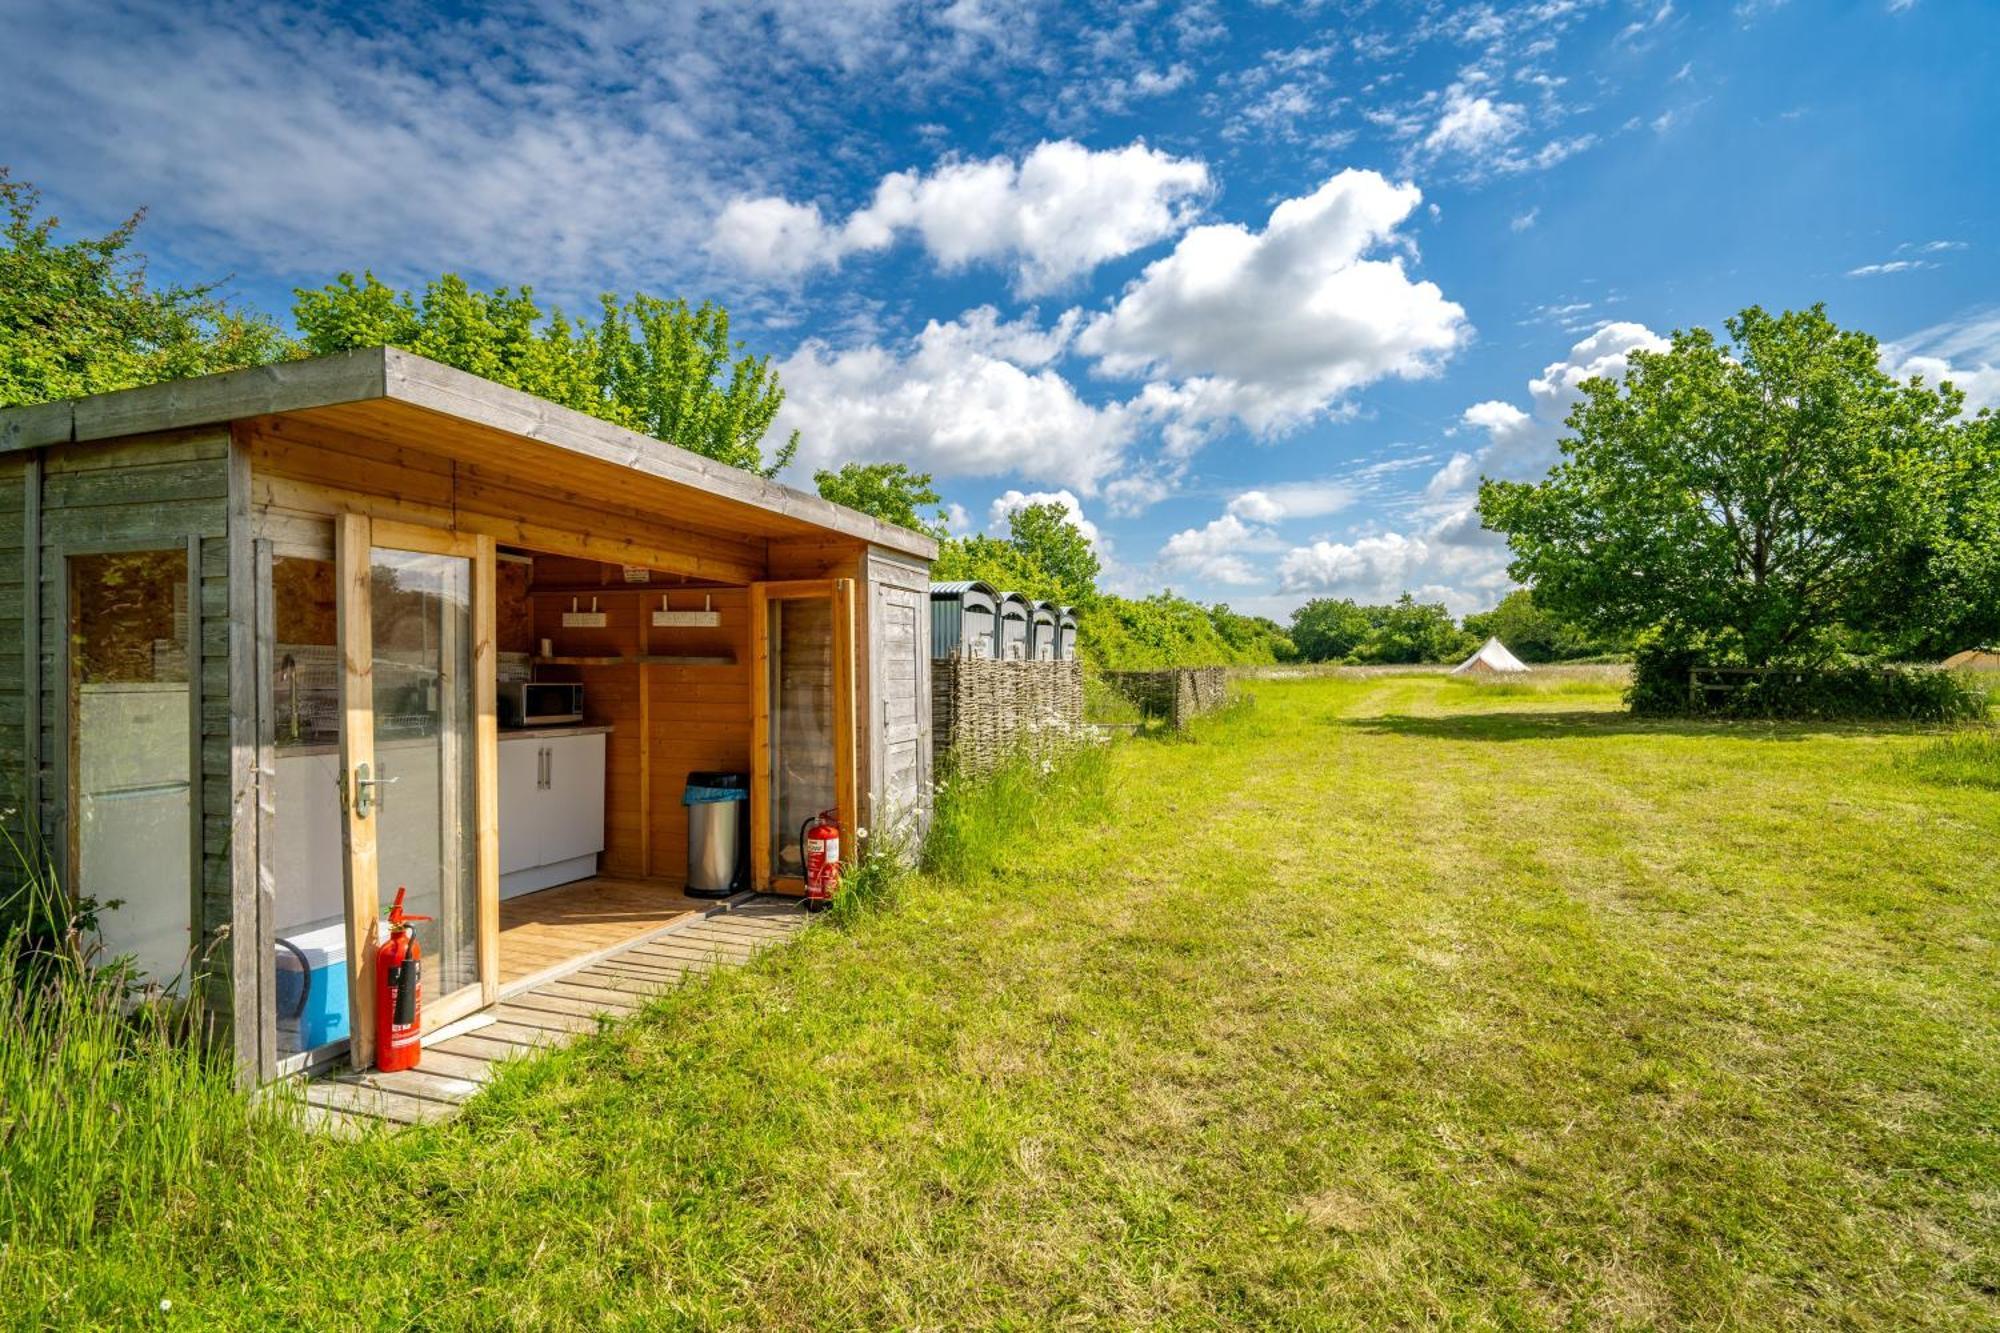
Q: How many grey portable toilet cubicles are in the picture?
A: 4